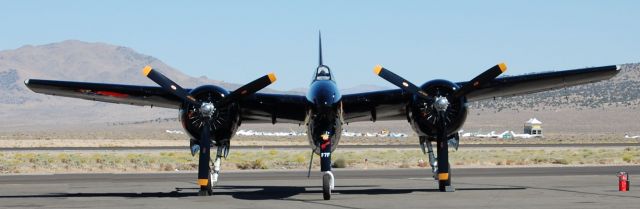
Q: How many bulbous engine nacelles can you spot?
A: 2